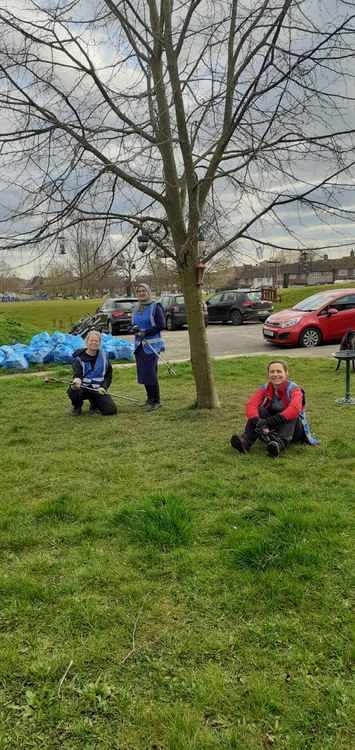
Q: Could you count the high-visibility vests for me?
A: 3